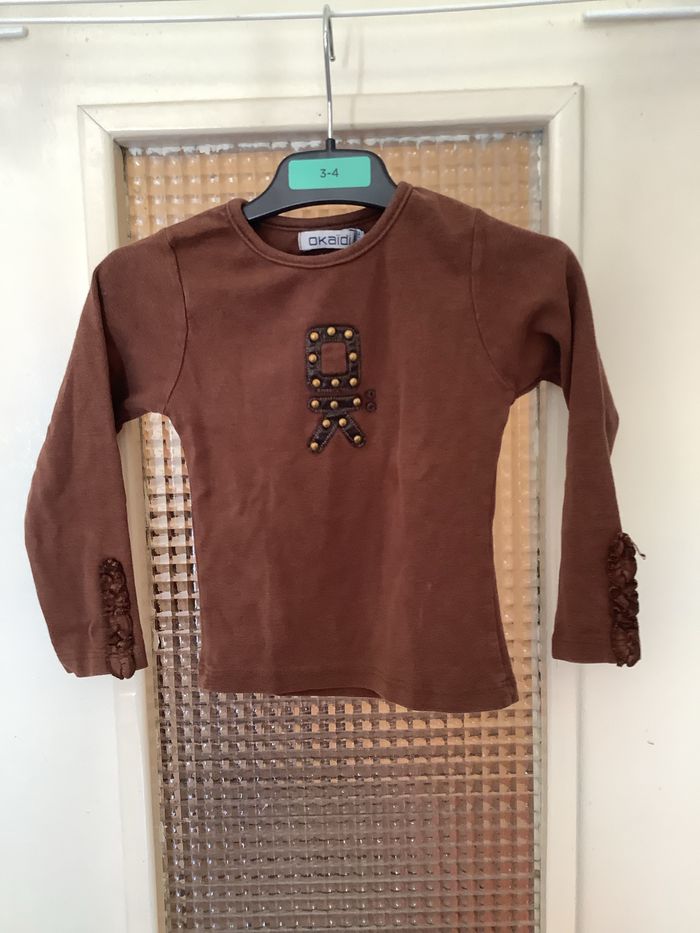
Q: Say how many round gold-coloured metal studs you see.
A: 15